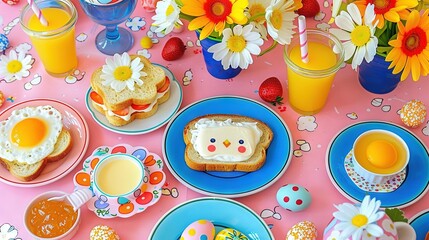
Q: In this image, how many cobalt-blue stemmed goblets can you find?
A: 1